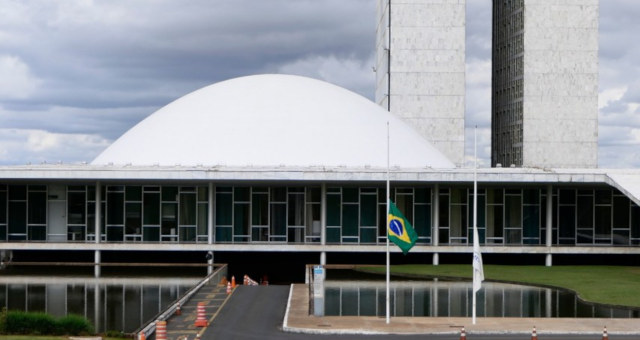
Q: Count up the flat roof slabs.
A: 1